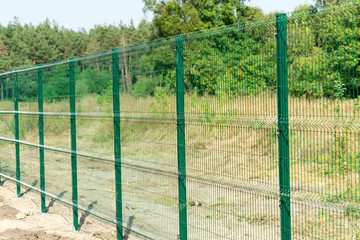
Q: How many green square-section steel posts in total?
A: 6